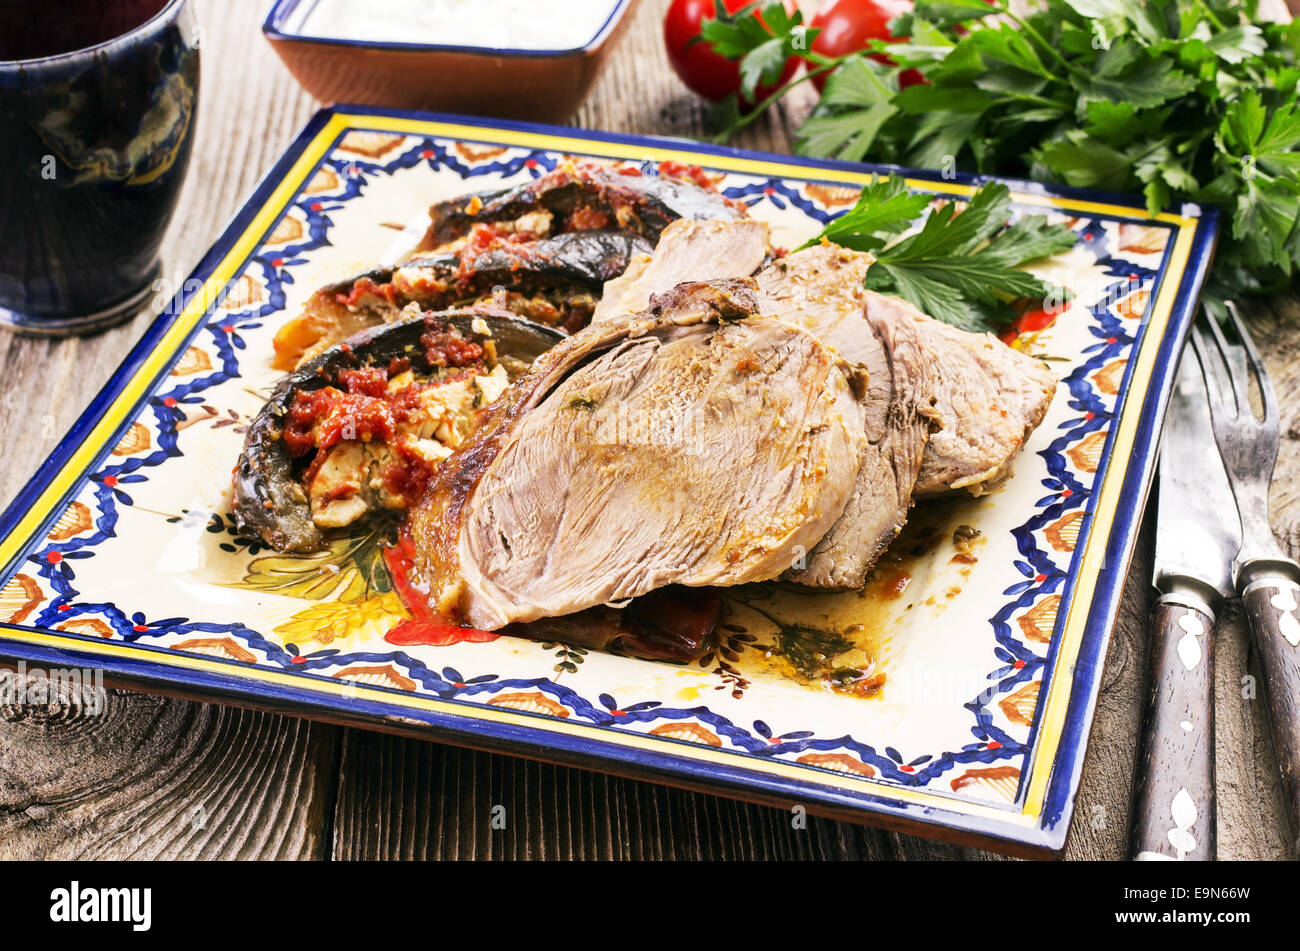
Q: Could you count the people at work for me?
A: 0